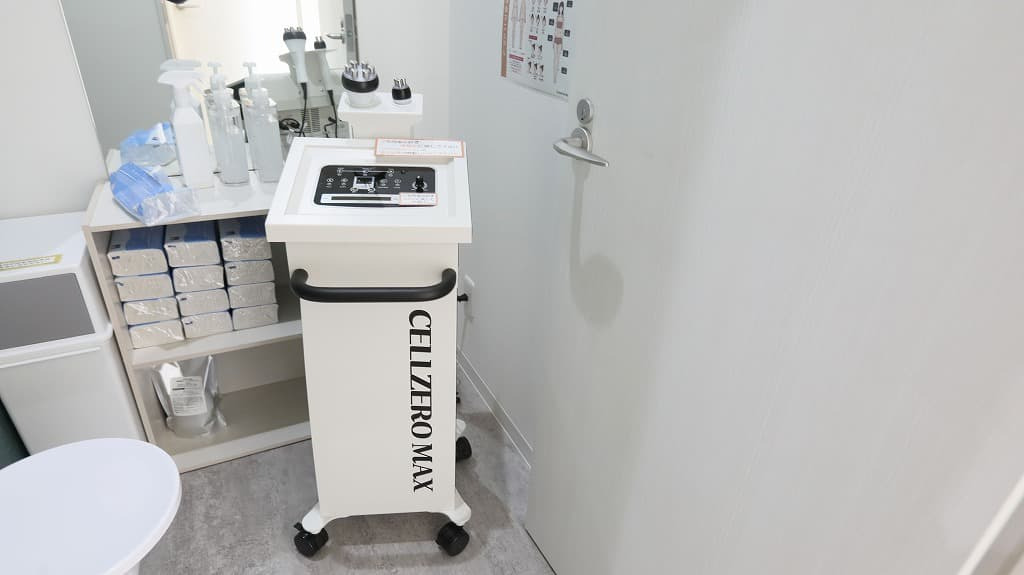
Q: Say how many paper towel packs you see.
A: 12